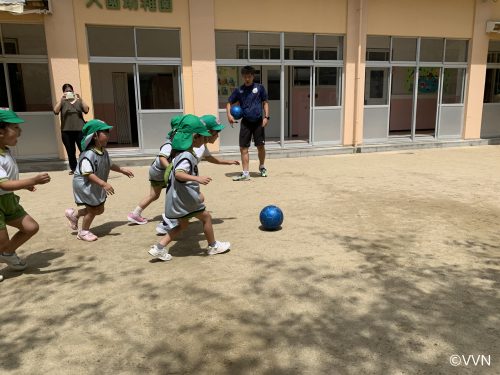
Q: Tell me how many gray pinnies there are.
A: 3